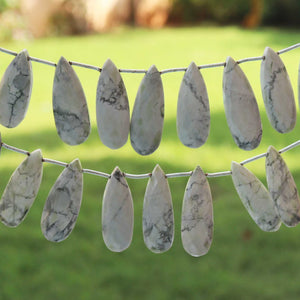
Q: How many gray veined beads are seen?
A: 14